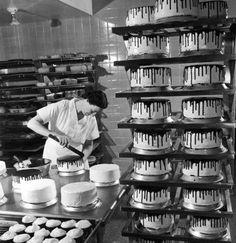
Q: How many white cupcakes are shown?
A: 15